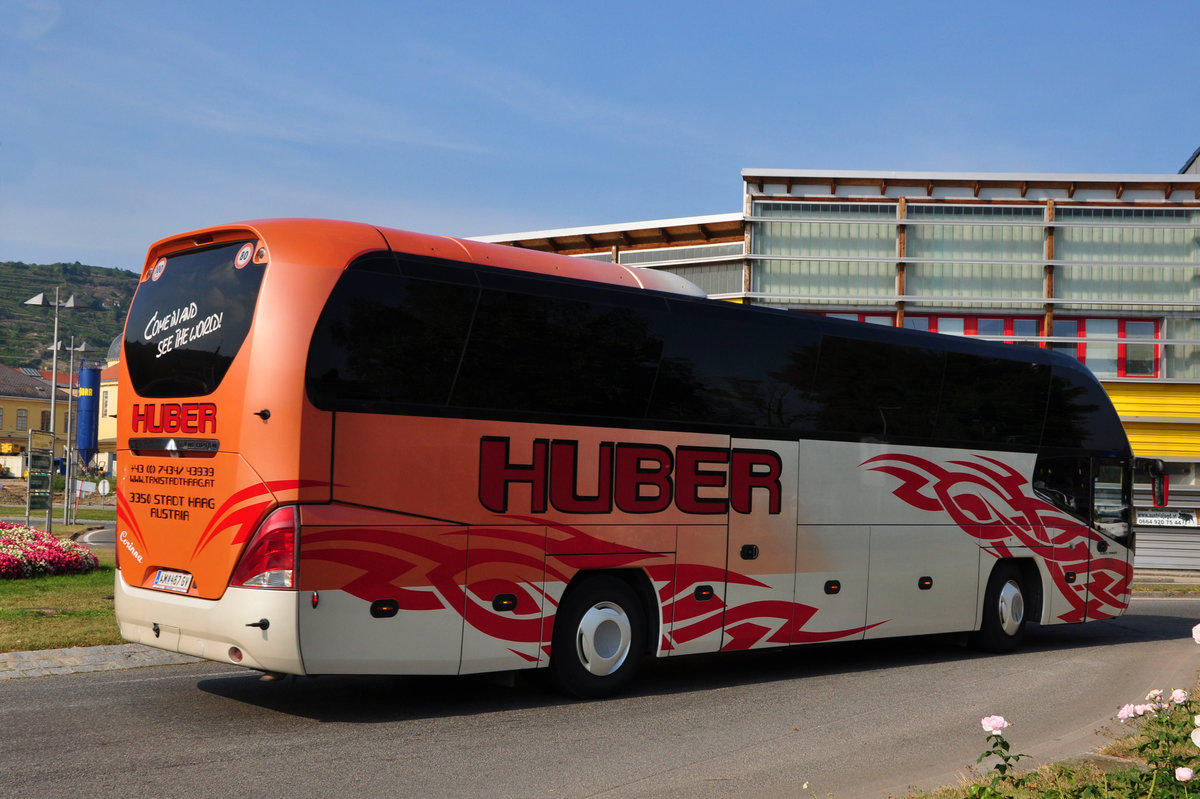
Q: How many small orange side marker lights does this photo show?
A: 6